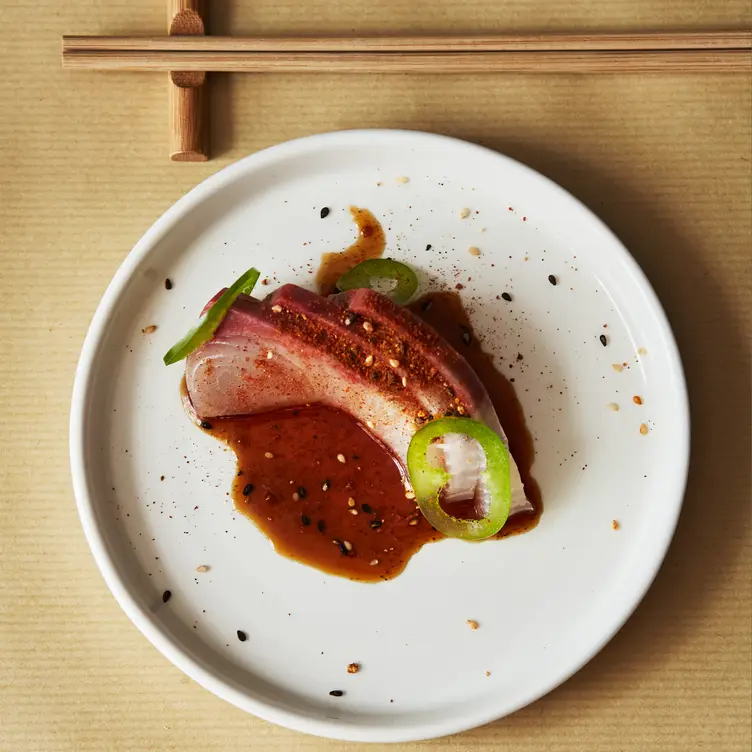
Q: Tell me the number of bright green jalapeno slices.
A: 3